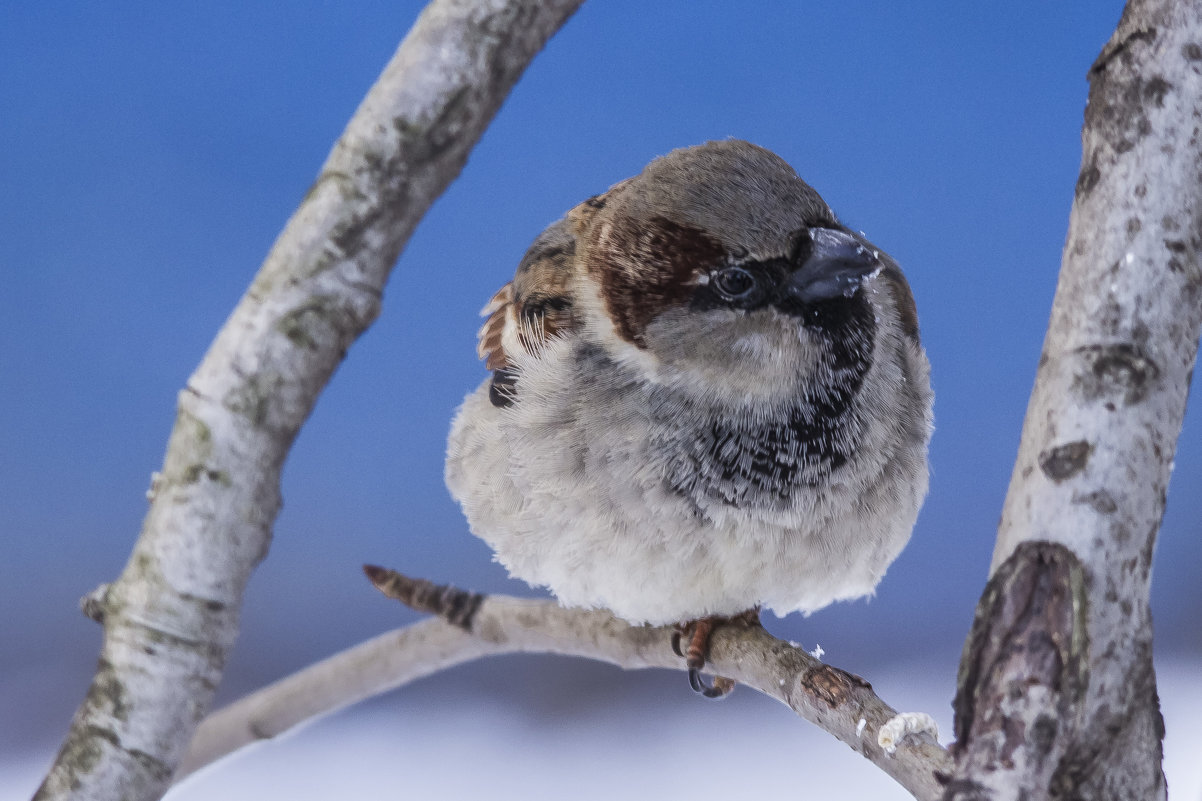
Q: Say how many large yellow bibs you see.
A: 0